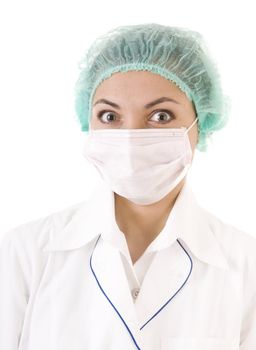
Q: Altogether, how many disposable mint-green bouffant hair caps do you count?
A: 1